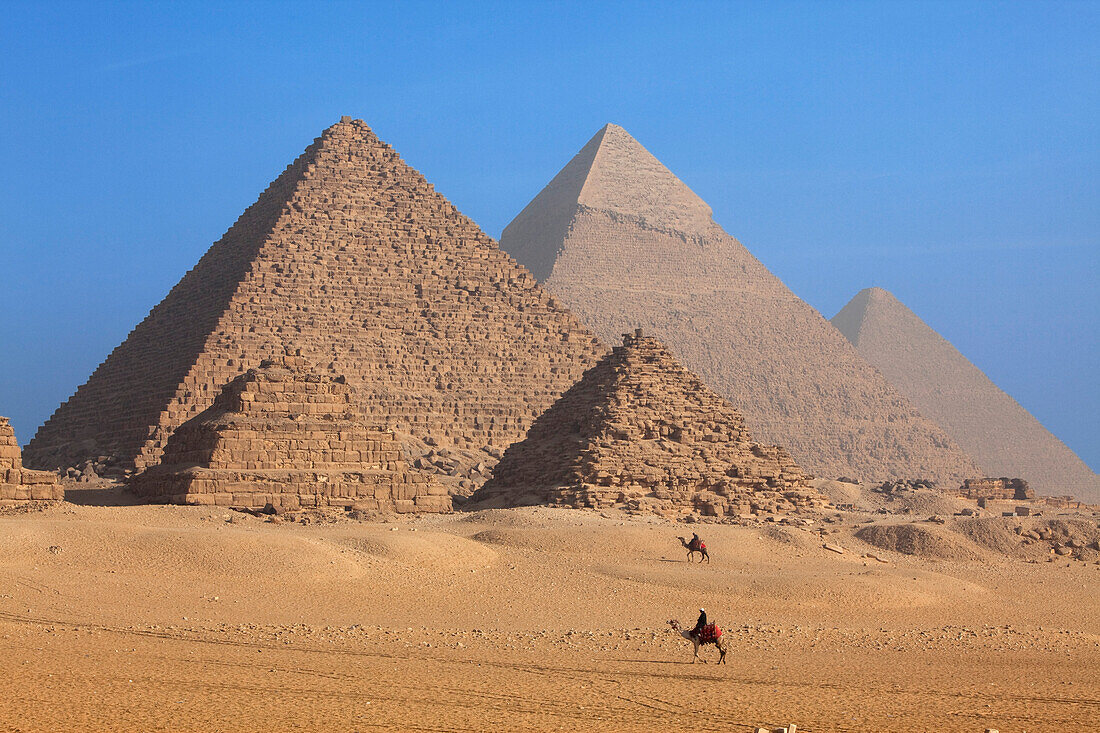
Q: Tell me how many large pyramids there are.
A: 3